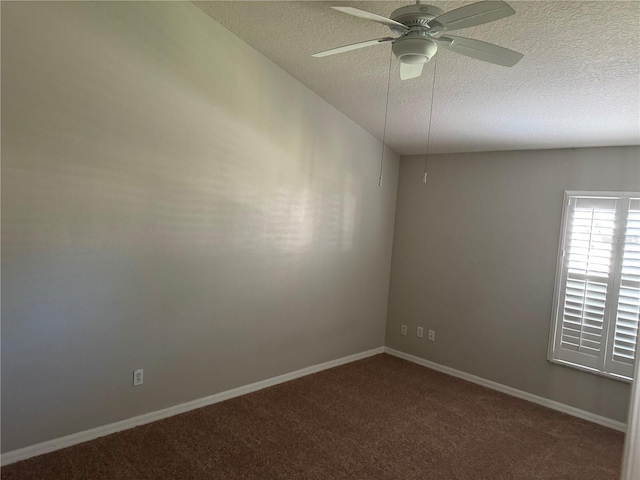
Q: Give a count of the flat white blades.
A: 5